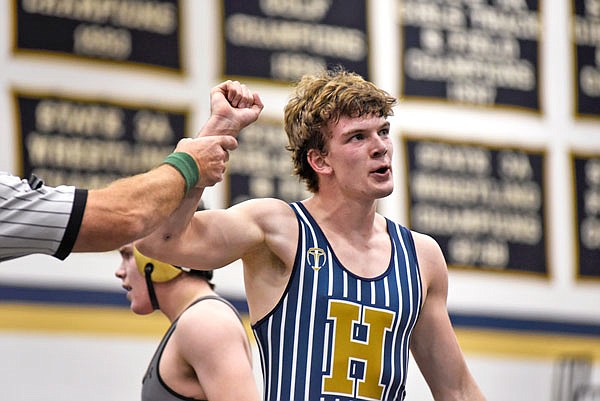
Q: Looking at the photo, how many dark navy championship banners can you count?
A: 8